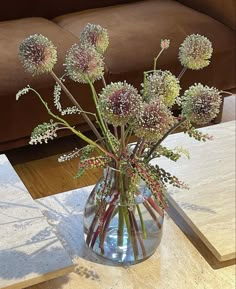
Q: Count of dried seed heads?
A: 8